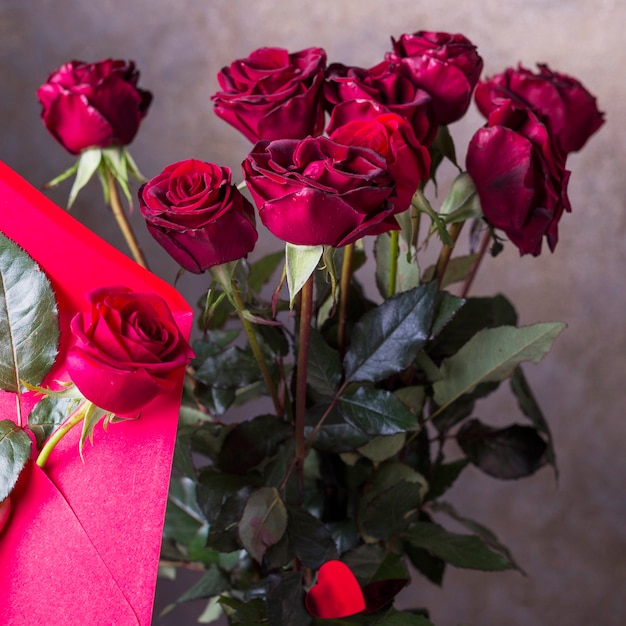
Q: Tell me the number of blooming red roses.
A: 10